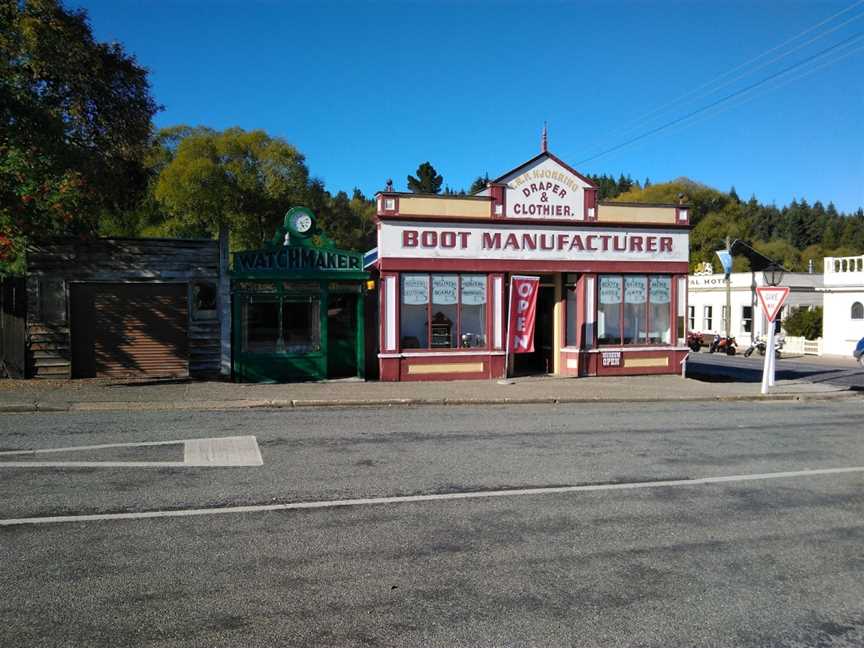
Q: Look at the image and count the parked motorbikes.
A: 3